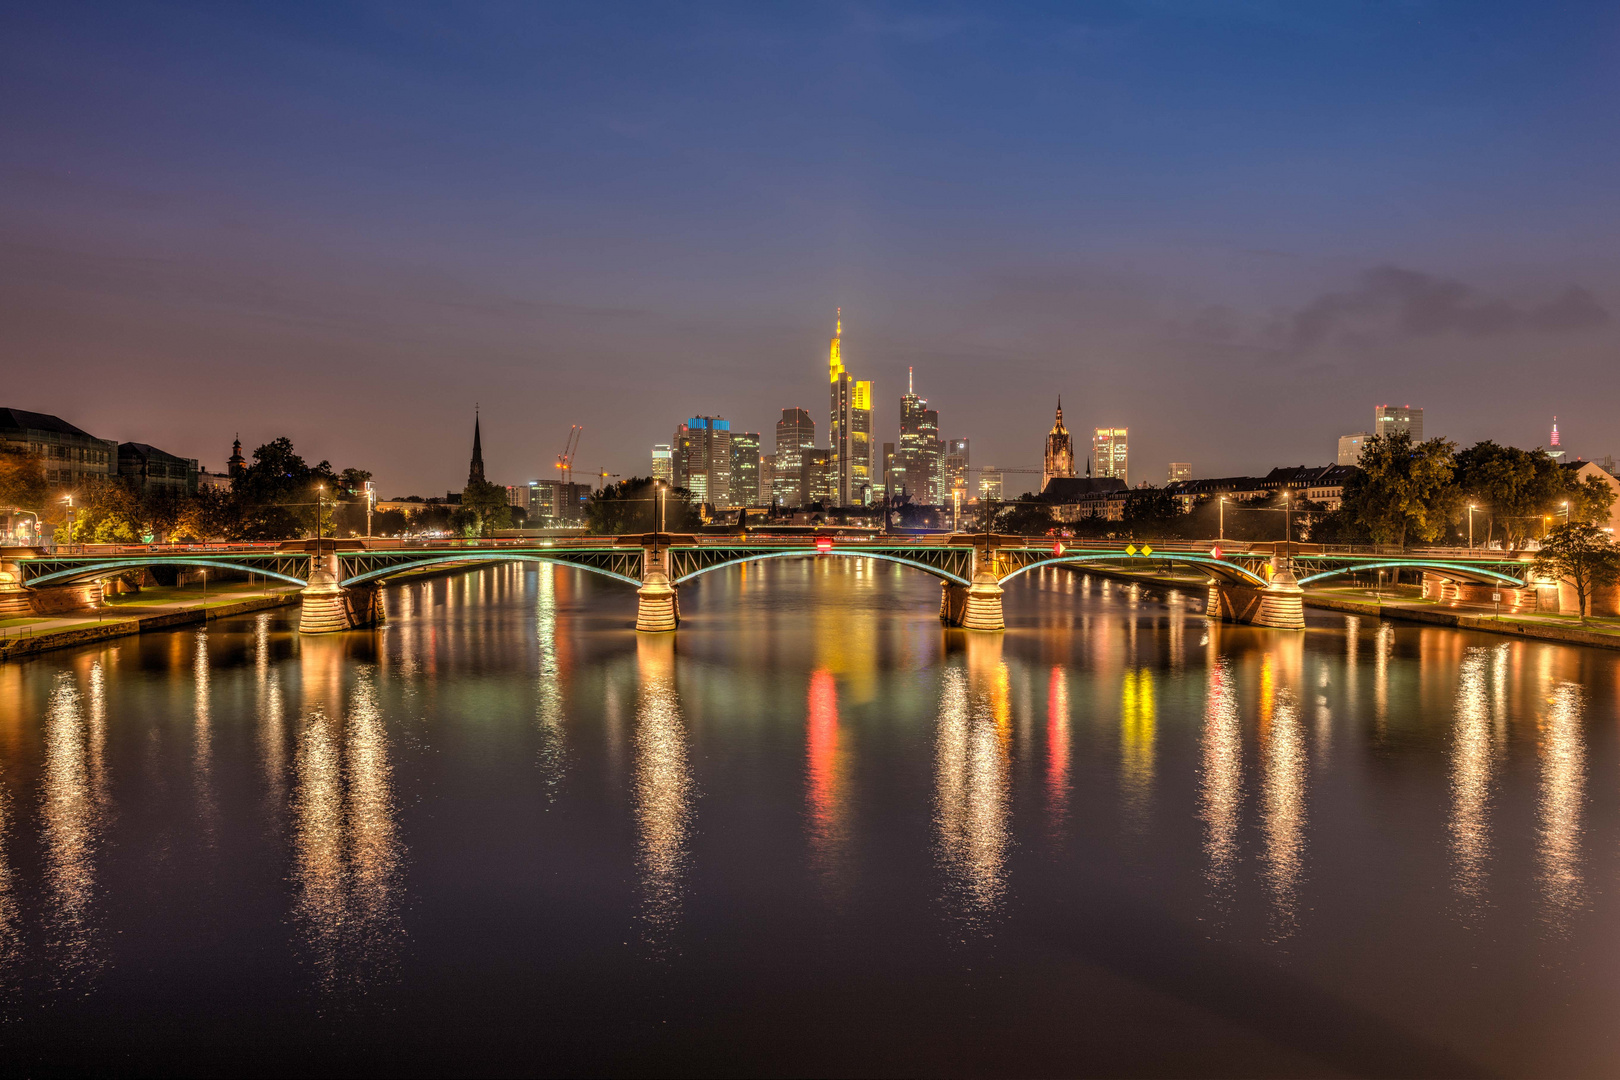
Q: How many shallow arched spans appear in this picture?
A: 5